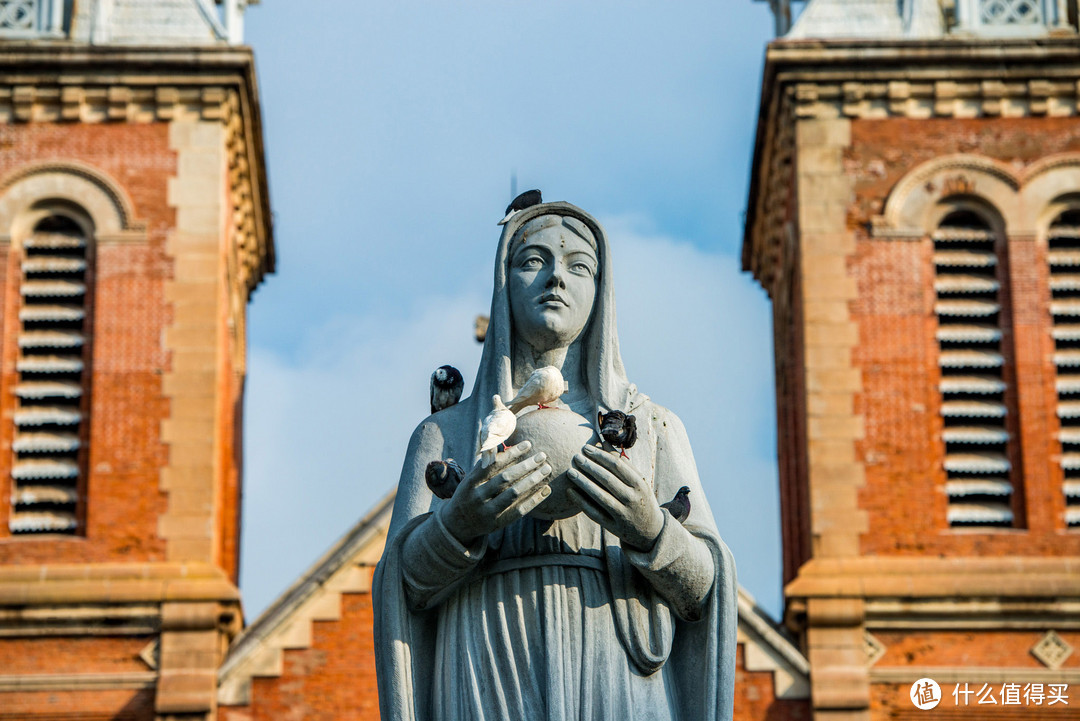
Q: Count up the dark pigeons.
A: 5